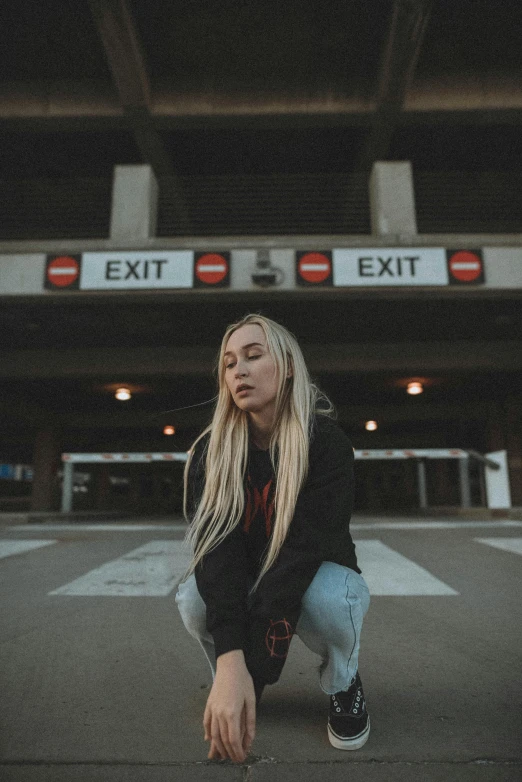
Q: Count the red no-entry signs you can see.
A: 4